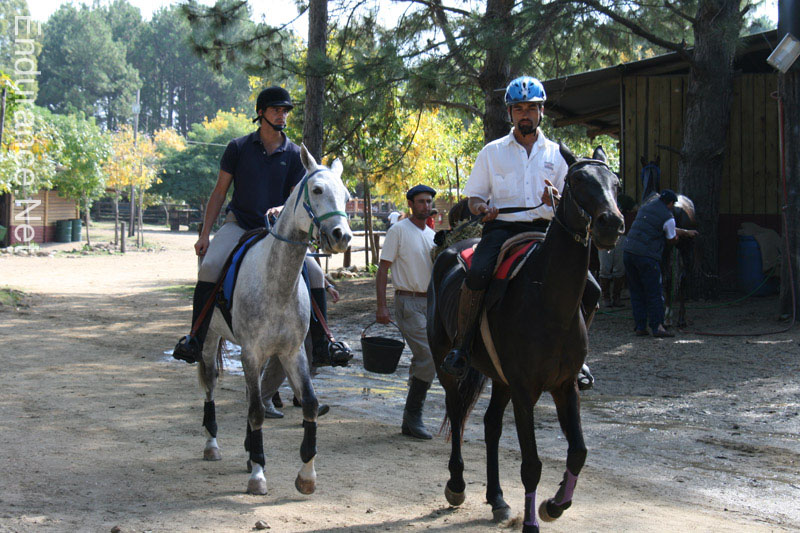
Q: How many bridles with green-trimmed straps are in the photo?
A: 1